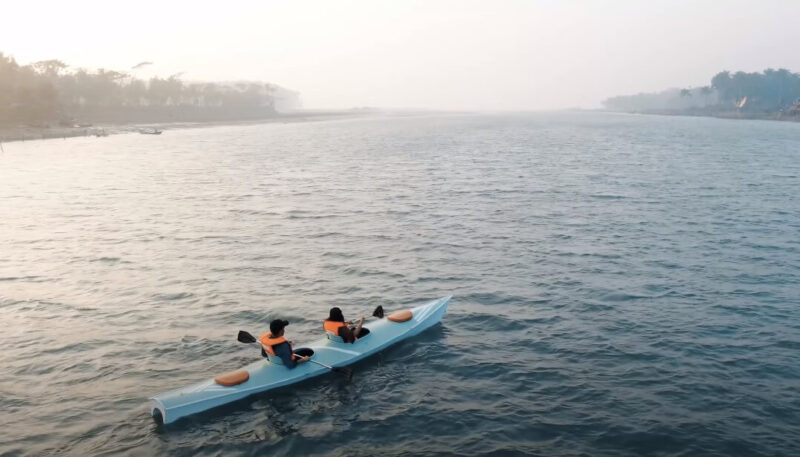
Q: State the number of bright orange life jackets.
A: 2